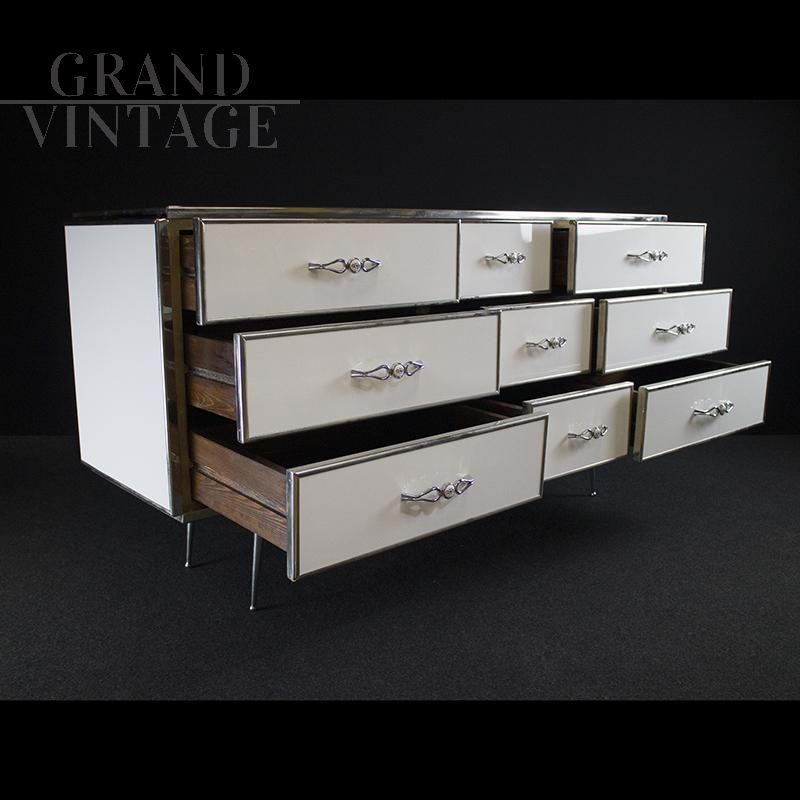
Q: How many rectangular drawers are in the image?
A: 9